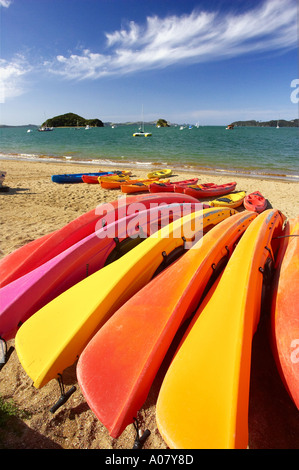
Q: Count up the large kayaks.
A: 6